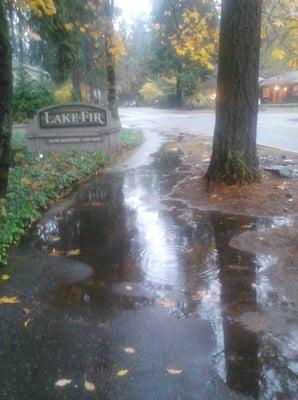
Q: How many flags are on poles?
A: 0